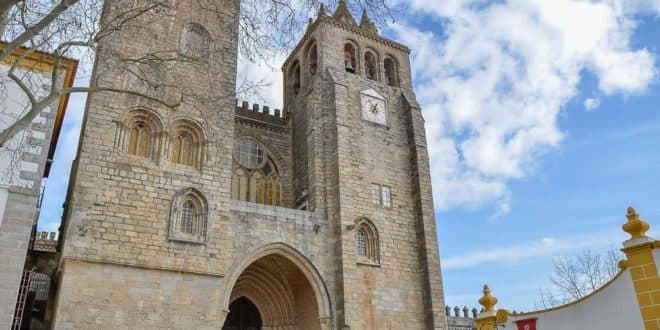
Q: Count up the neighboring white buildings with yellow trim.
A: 2